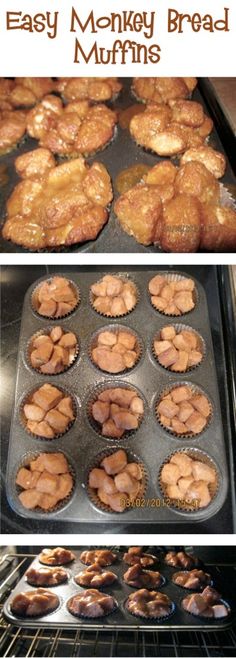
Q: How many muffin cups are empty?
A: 0